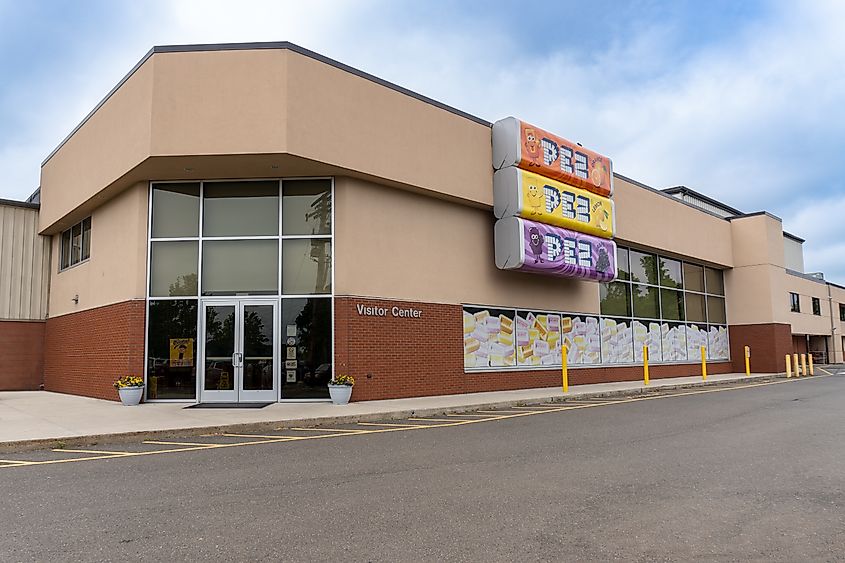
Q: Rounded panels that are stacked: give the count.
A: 3